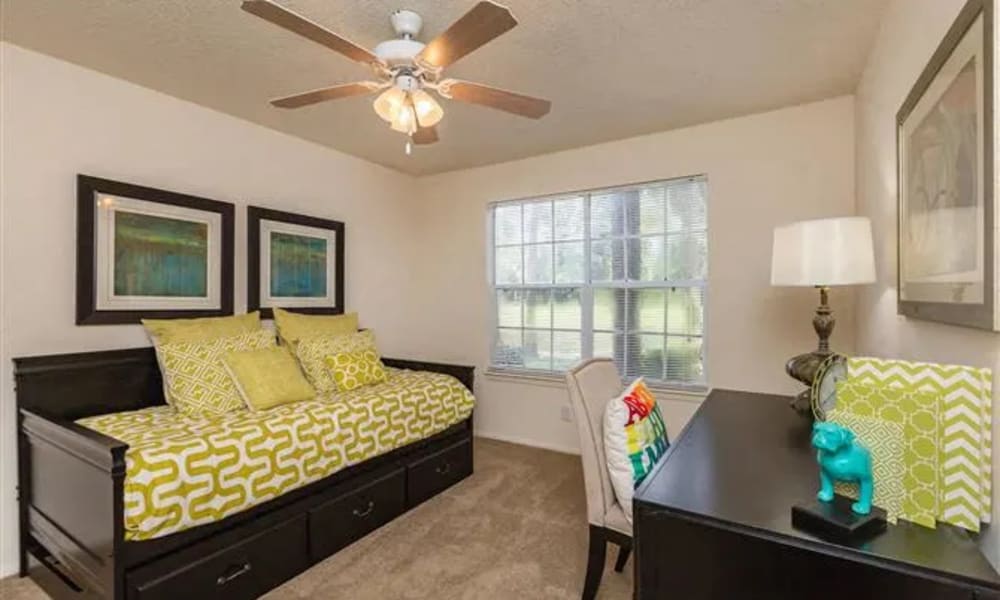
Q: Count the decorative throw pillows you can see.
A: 7